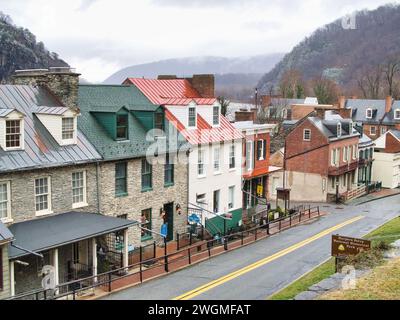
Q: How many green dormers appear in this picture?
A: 2